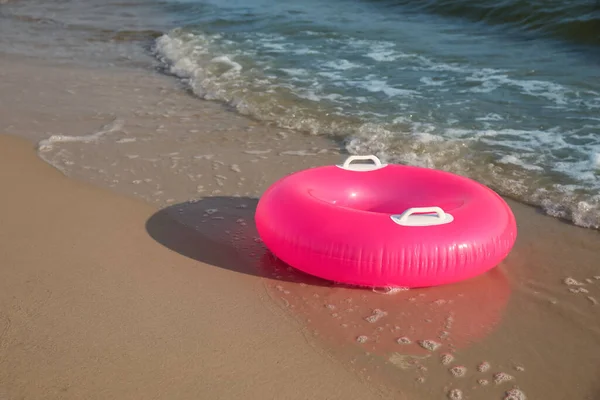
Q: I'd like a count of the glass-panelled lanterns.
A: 0